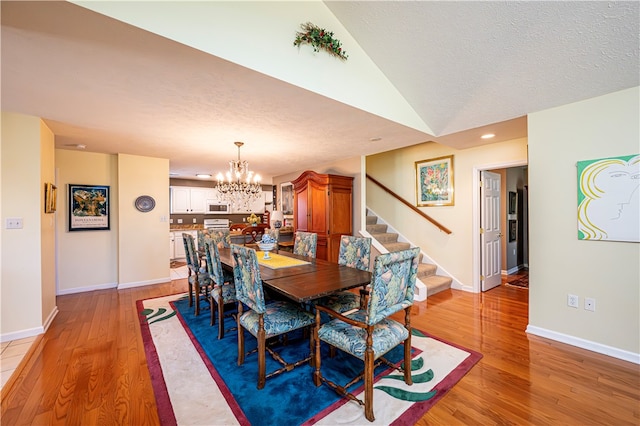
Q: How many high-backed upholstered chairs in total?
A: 8